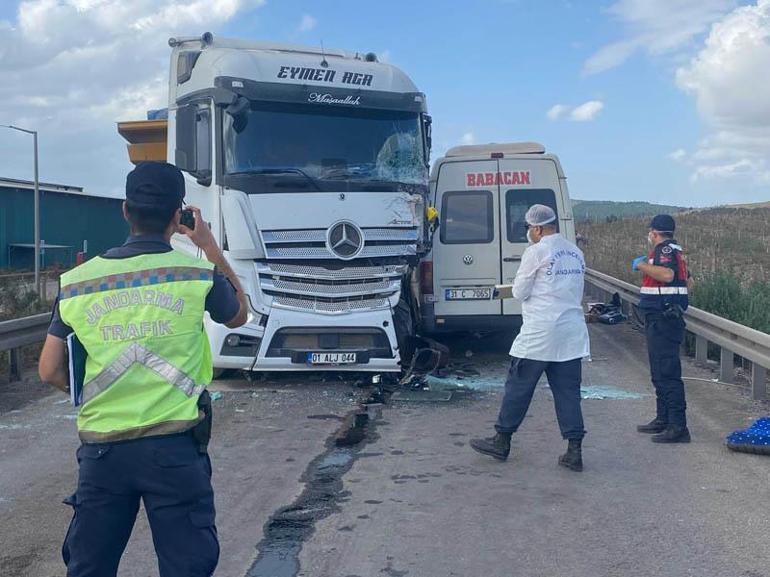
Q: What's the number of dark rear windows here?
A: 2